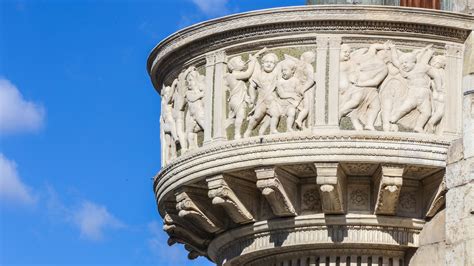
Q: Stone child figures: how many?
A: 11